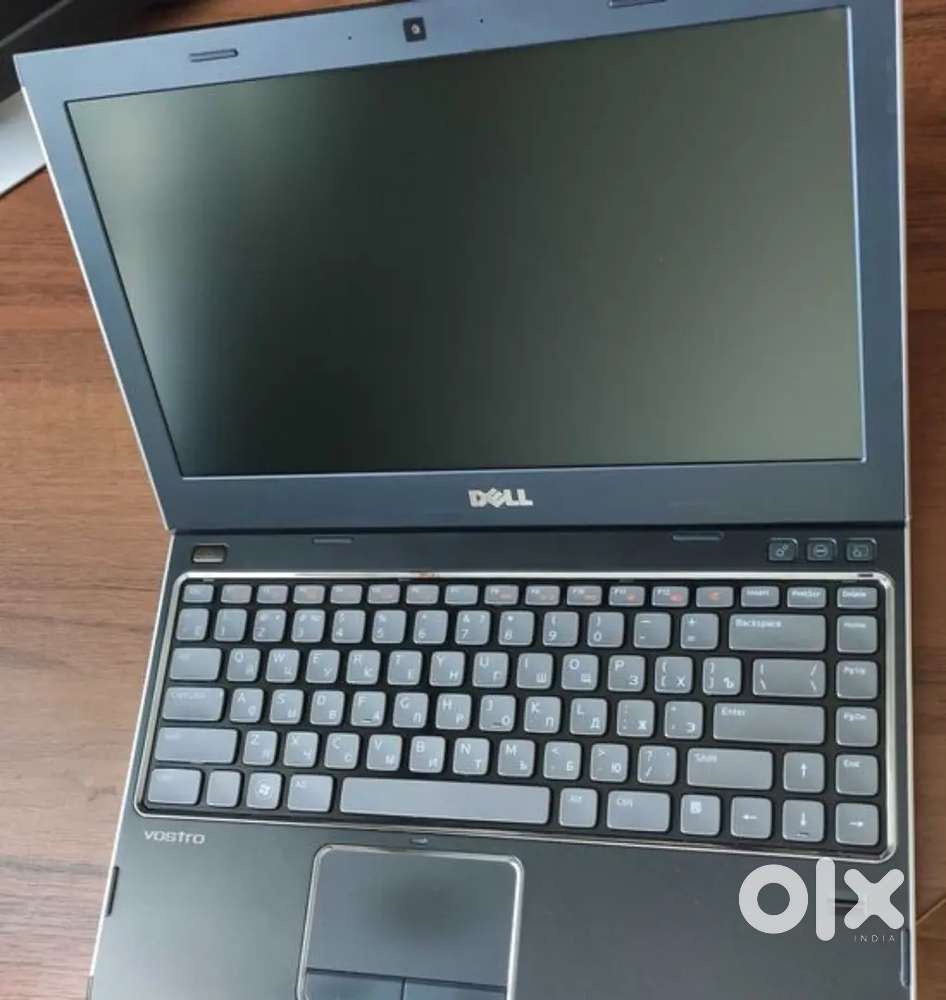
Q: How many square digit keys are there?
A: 10